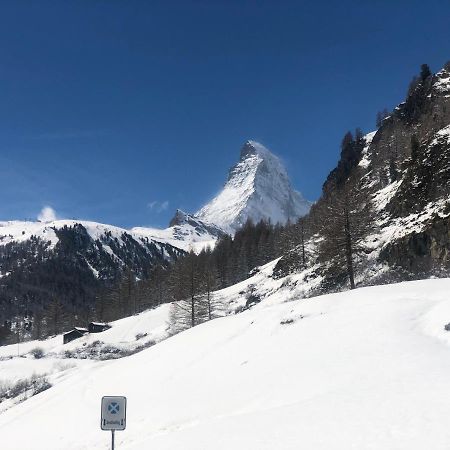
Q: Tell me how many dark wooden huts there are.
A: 2